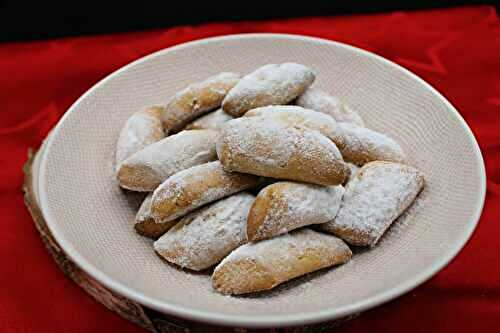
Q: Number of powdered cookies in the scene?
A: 15